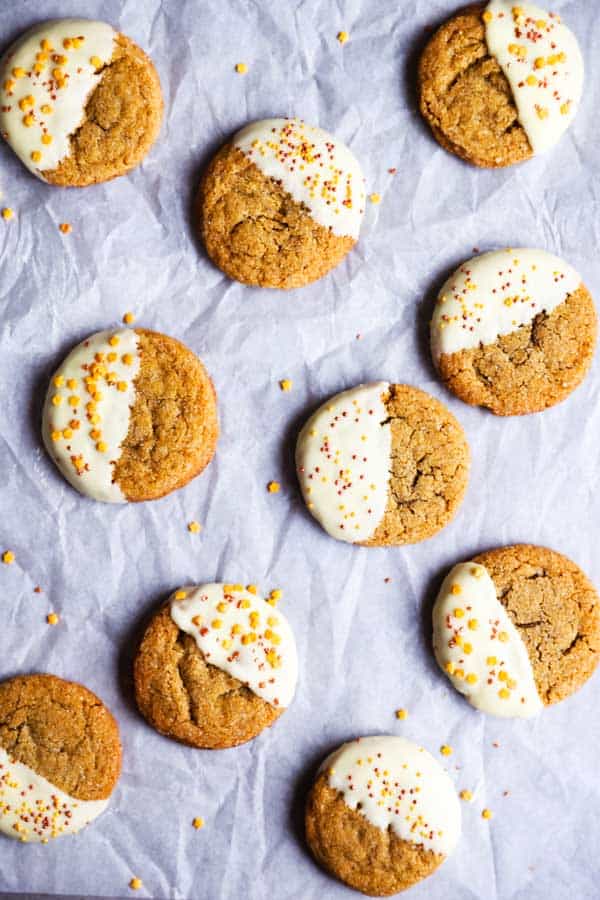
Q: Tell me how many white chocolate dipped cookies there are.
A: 10